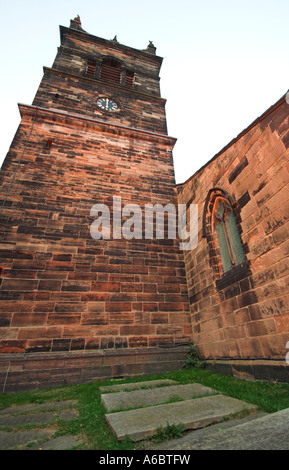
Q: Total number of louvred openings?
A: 3